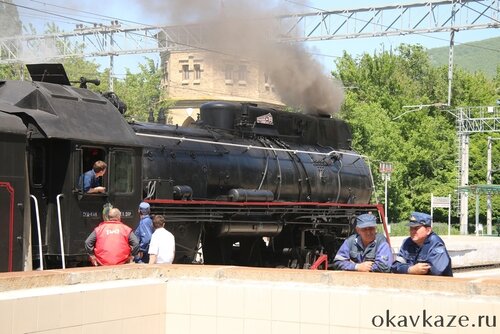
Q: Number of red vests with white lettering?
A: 1